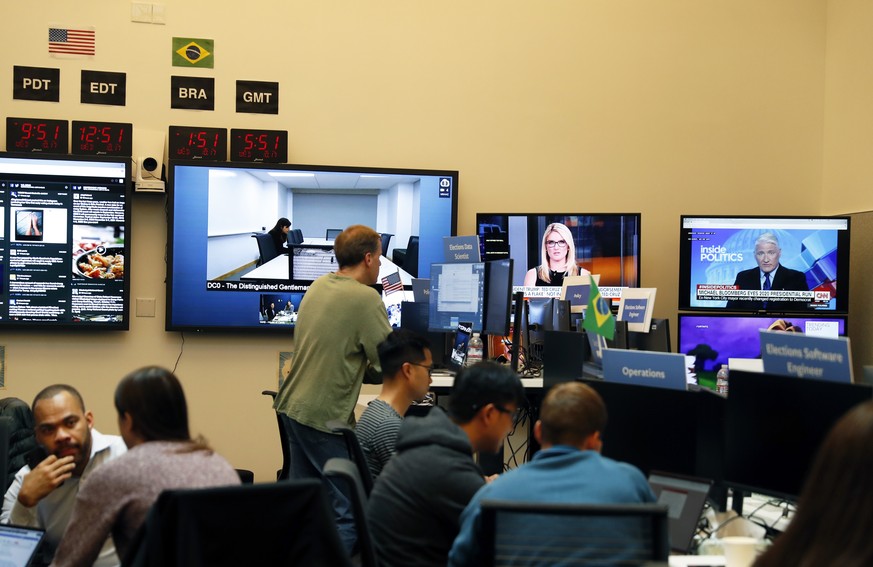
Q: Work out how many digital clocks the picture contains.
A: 4